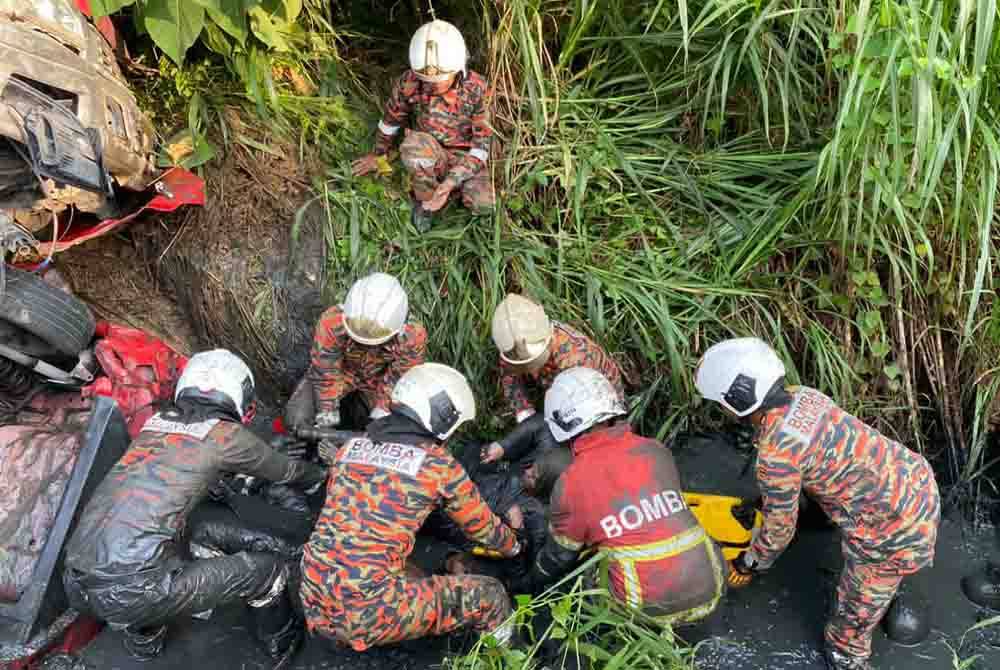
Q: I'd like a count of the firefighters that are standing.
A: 1